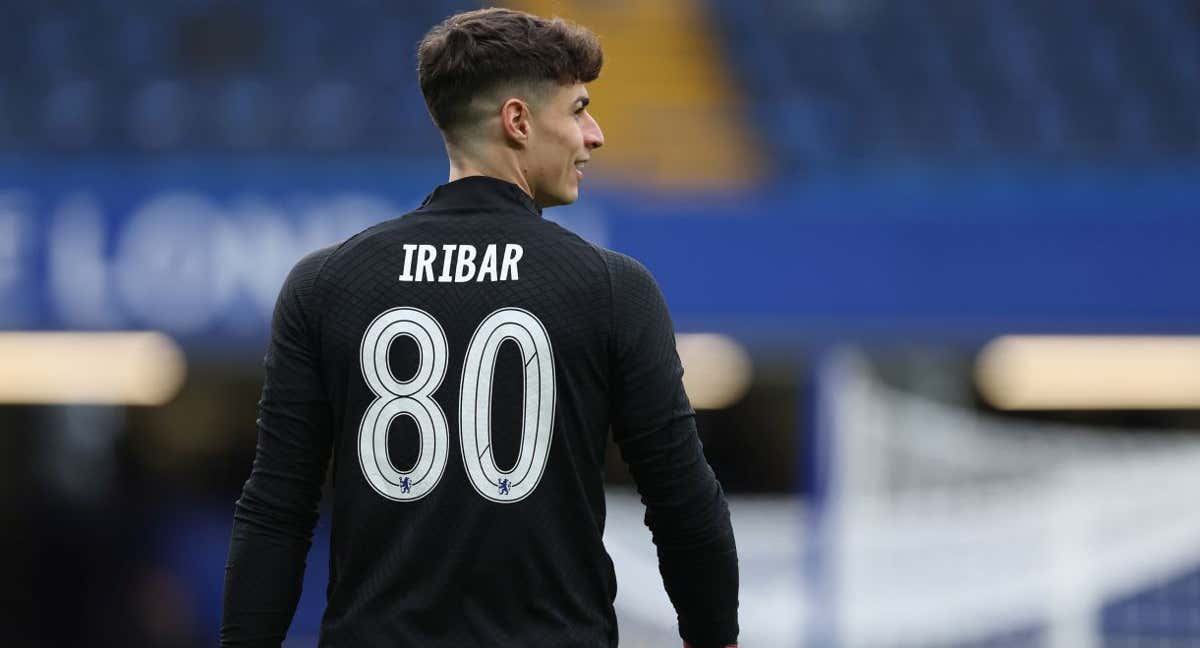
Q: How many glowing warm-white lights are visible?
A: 3